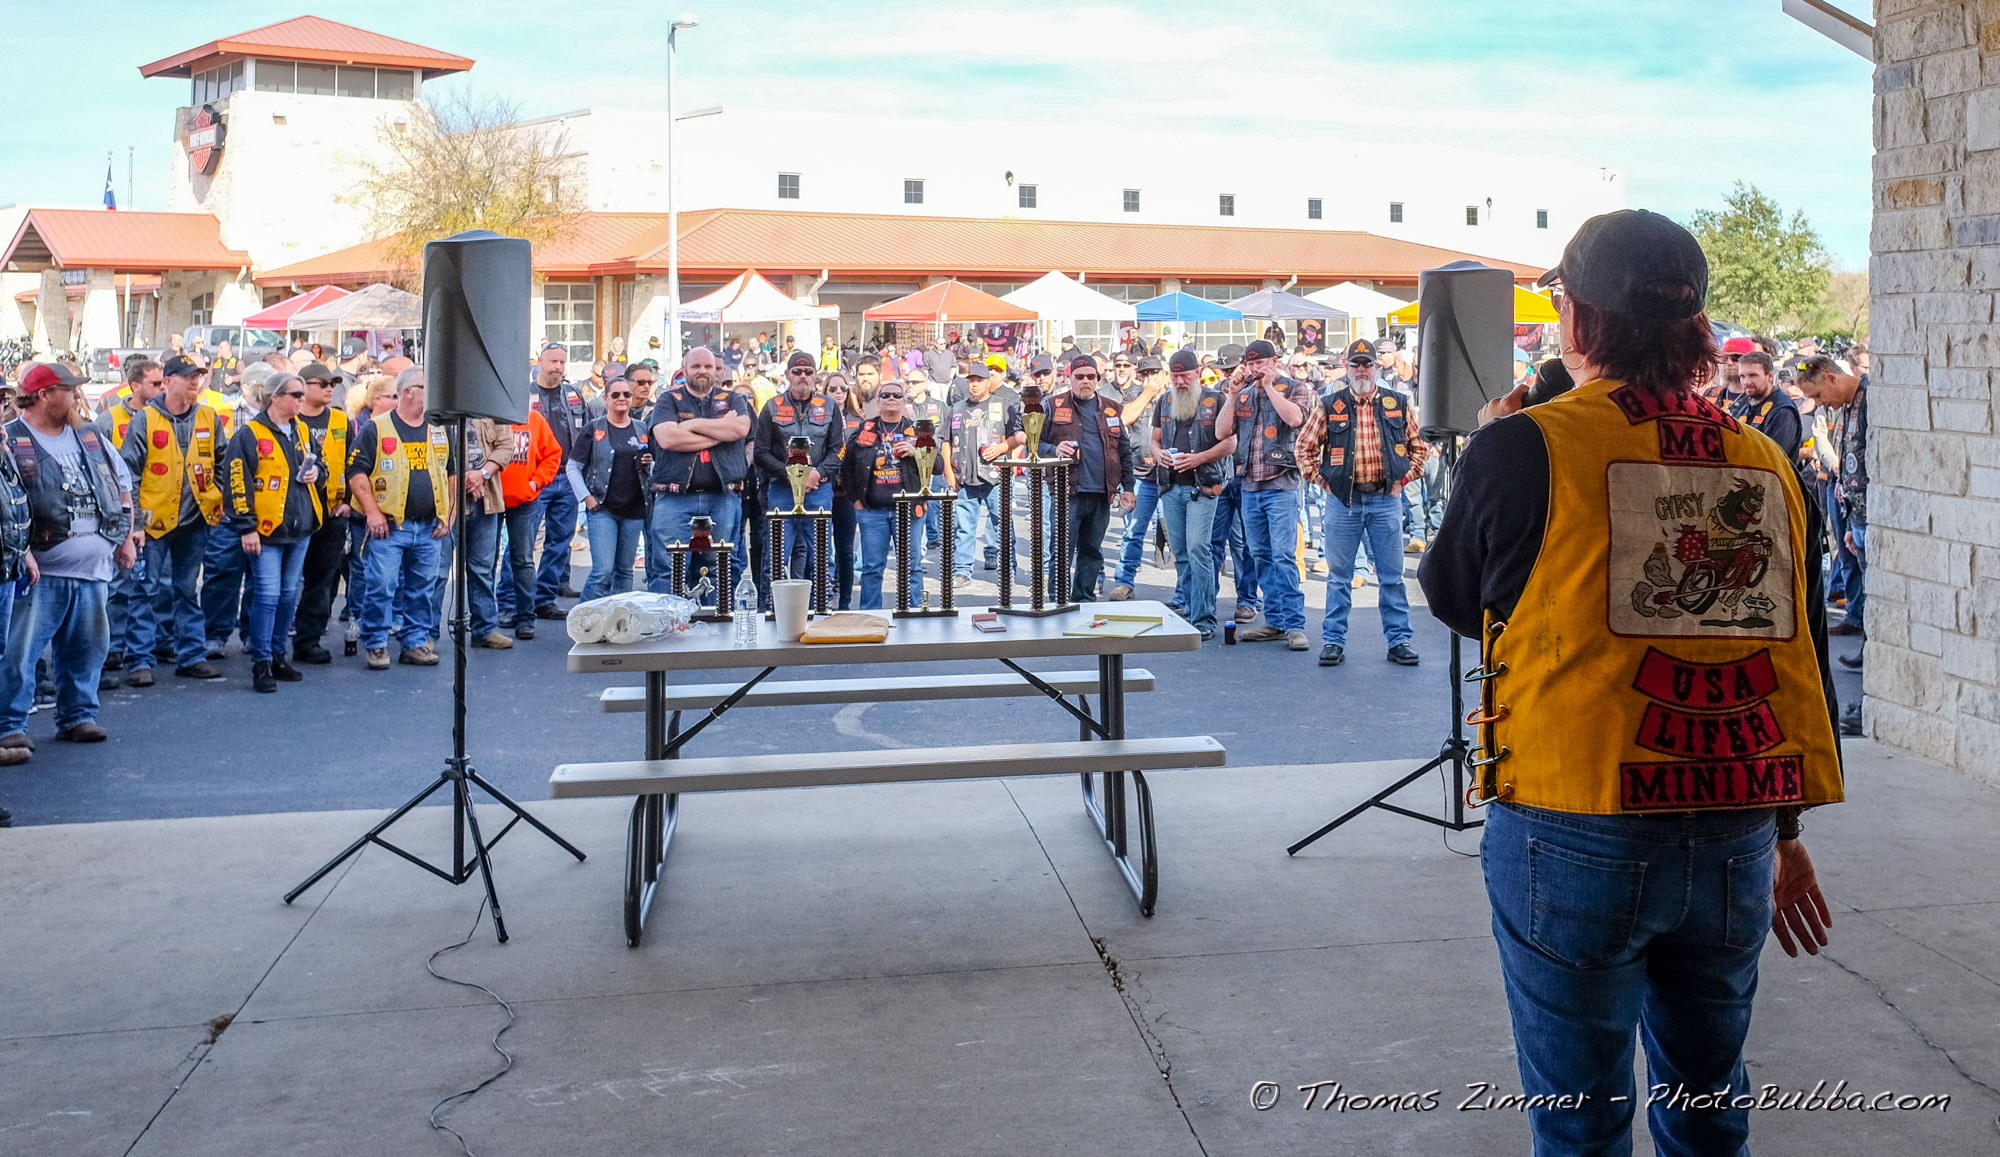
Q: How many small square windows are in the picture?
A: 9